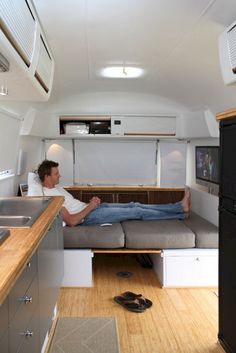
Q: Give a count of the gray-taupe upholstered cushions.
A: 3